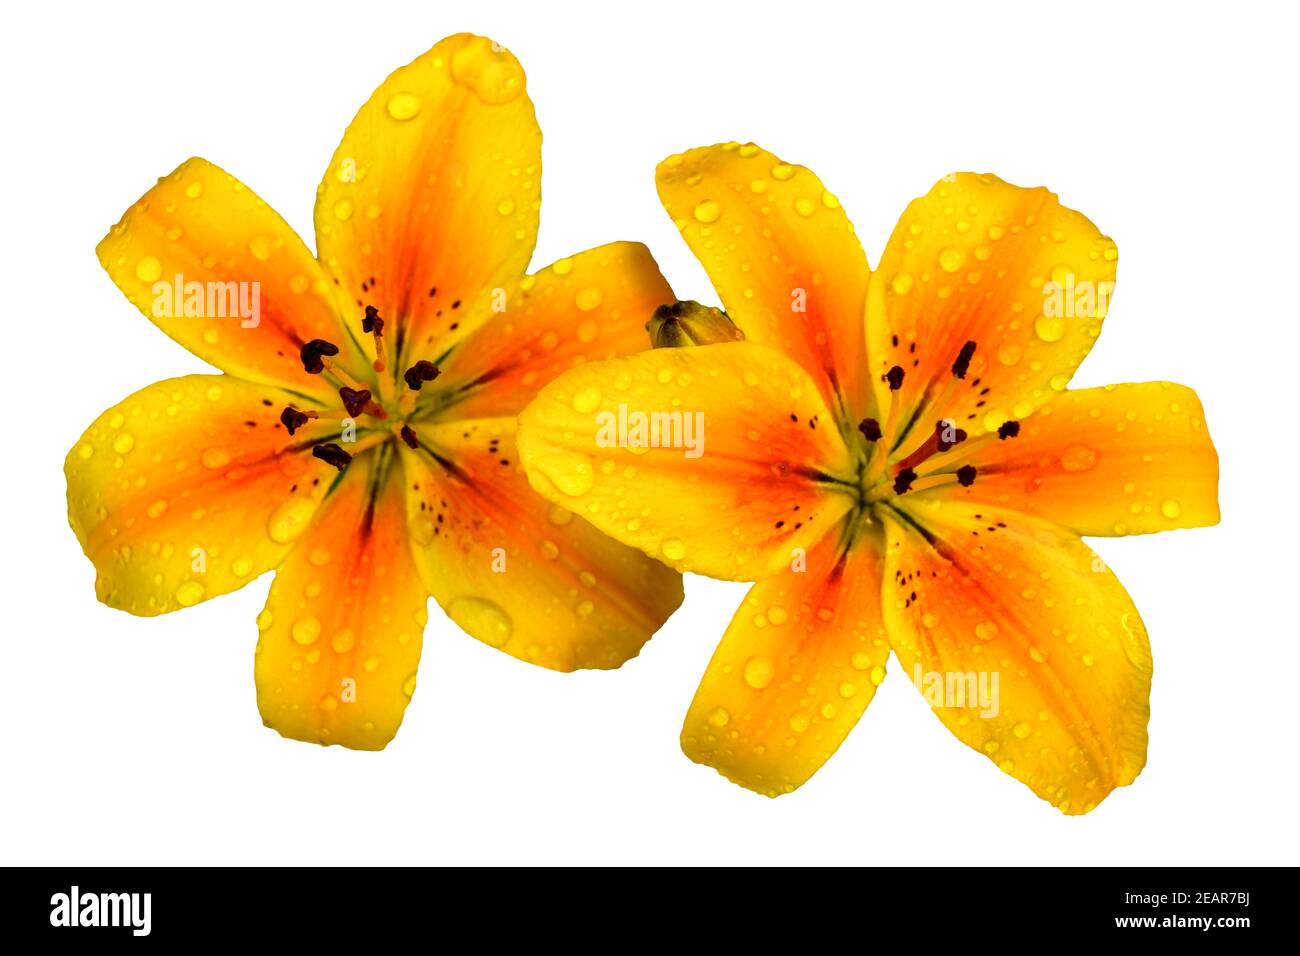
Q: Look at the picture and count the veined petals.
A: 12